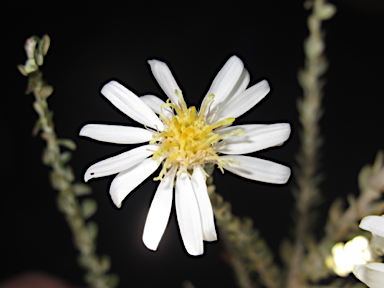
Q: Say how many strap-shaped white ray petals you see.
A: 14